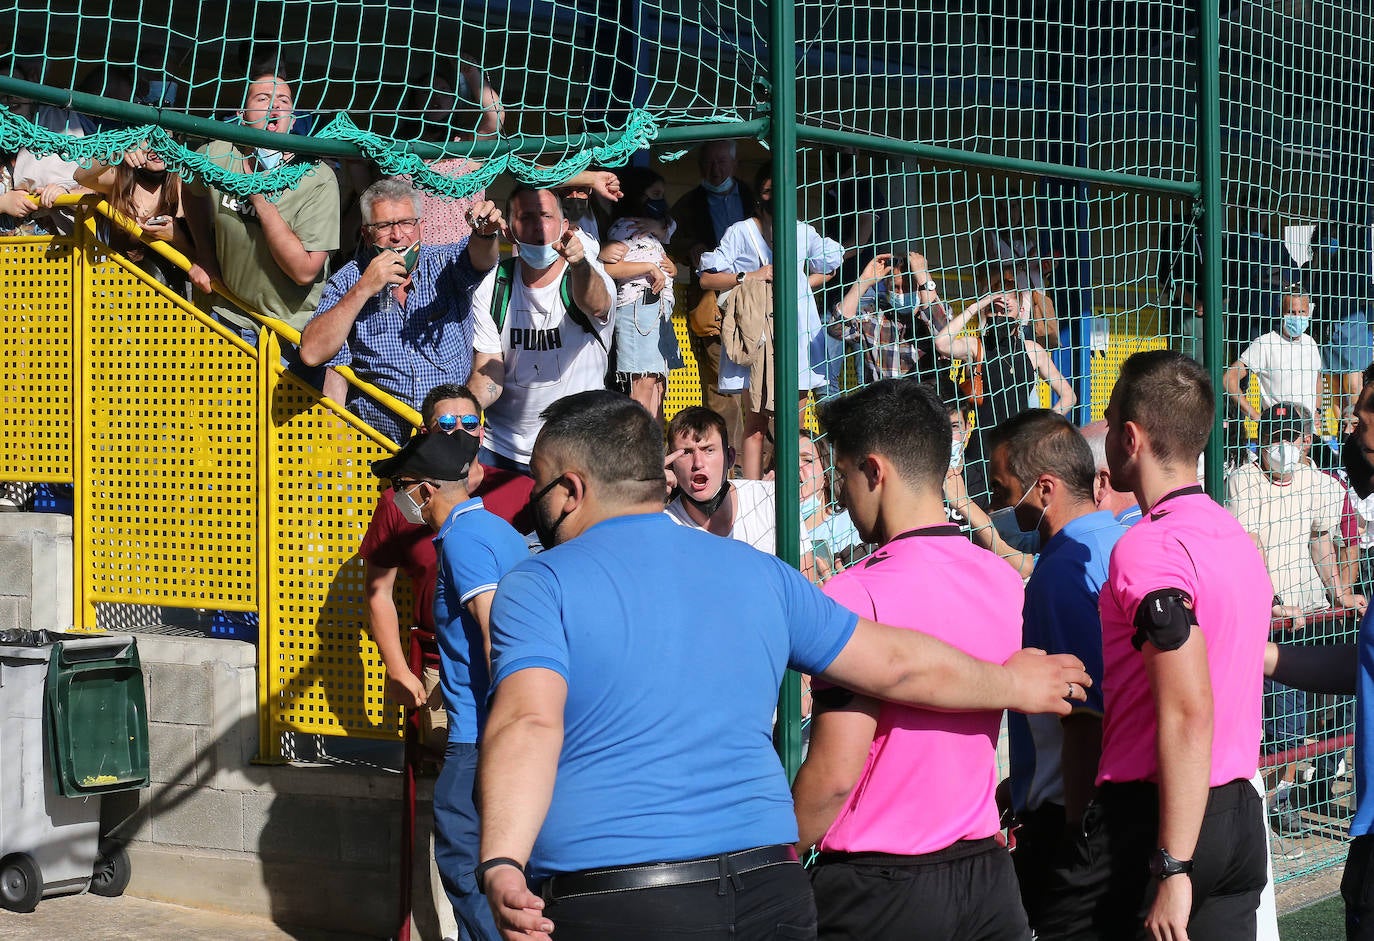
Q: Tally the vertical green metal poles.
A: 2